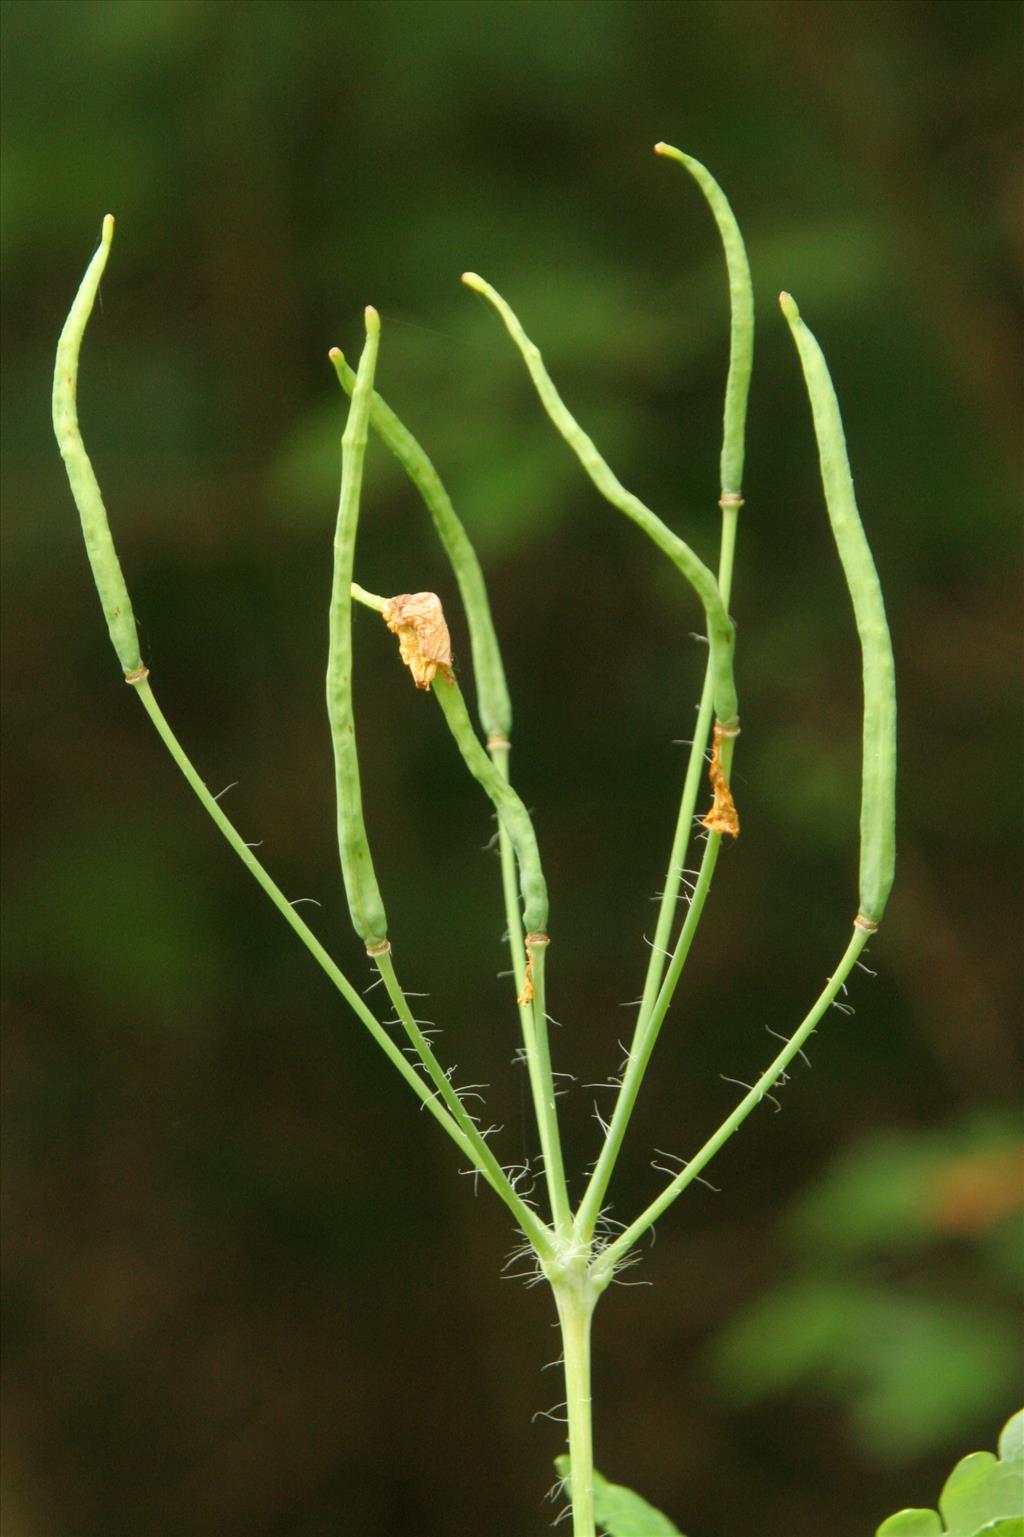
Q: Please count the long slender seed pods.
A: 7